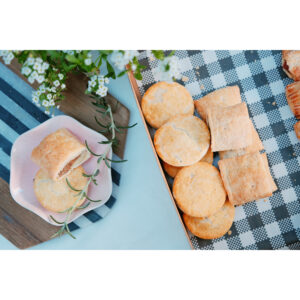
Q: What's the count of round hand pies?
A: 6